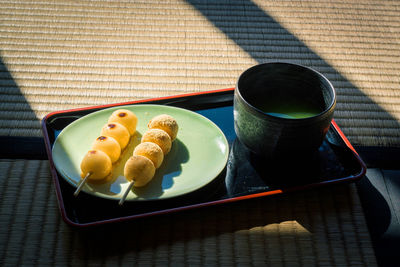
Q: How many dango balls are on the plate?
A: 8